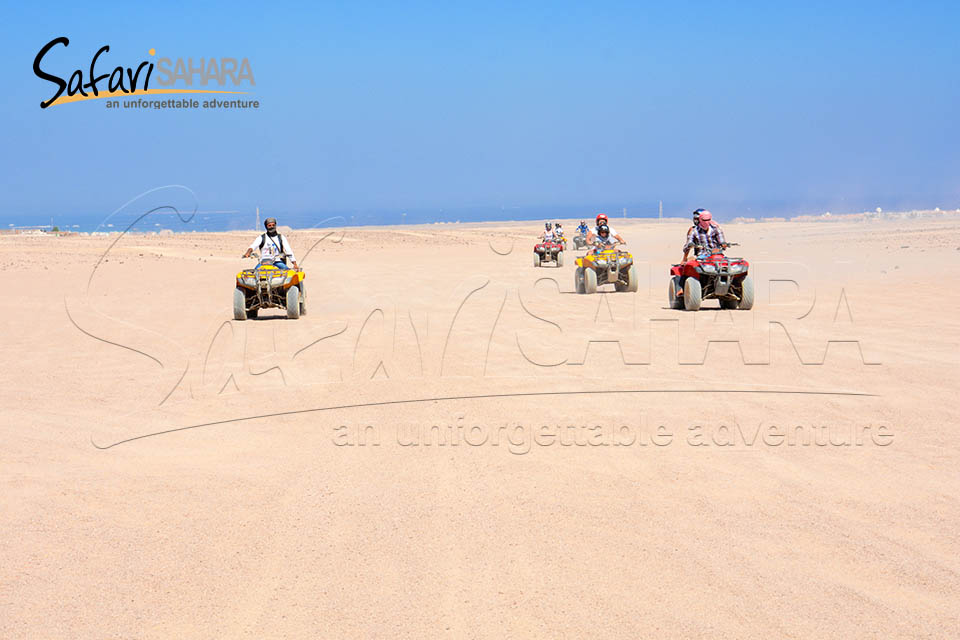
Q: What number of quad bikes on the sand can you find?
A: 6